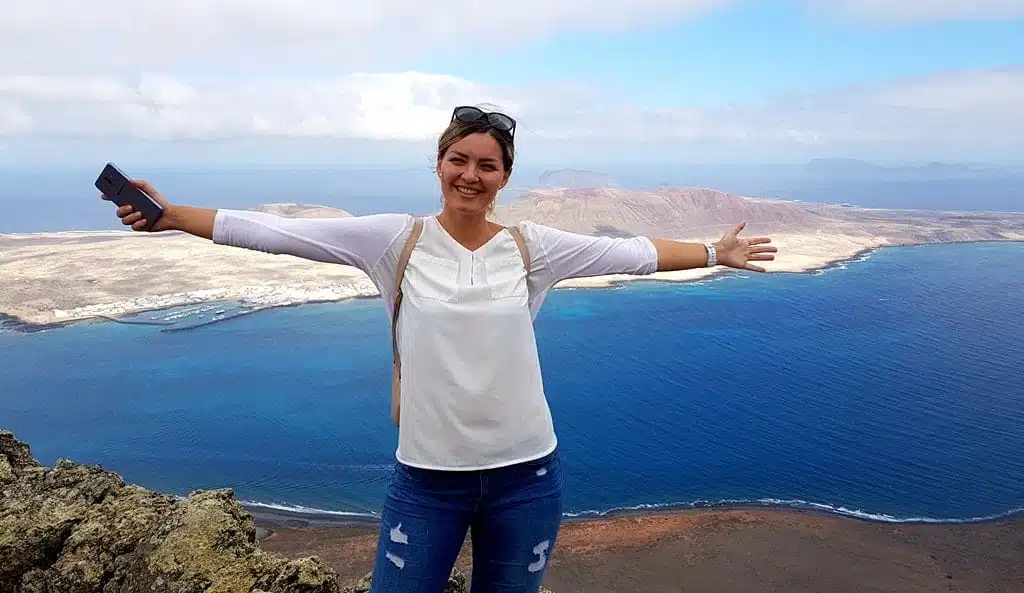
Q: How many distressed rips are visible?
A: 4